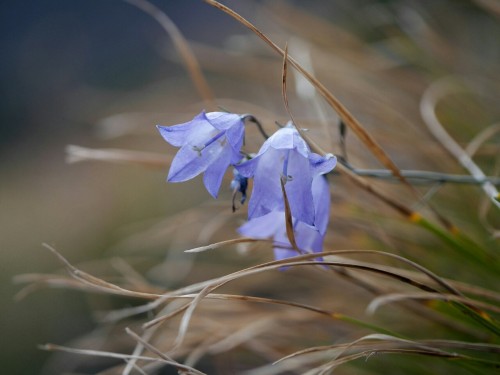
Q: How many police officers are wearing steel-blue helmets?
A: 0